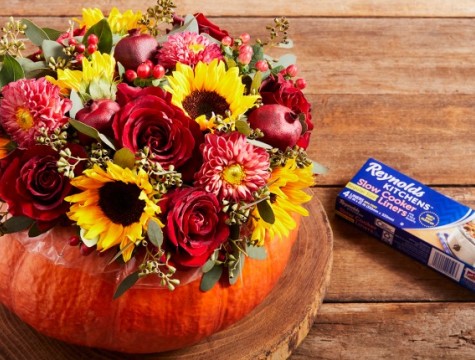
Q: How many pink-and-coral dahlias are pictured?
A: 3